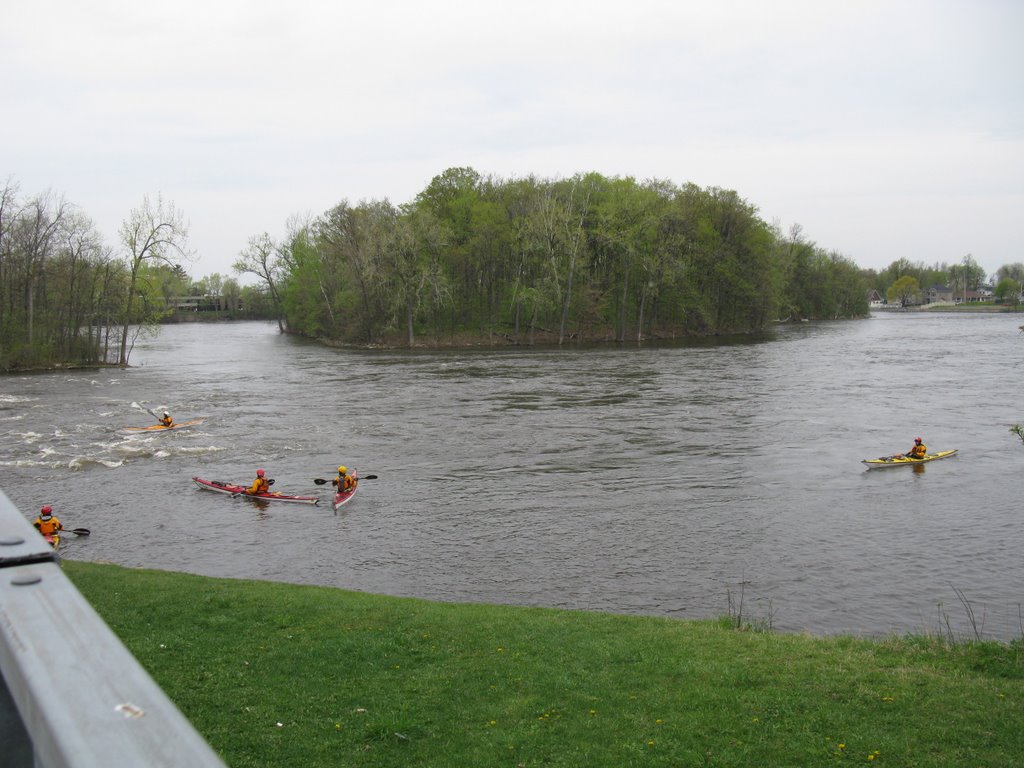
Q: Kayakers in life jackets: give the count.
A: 5